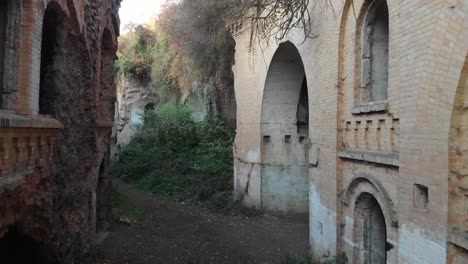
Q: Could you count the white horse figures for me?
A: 0